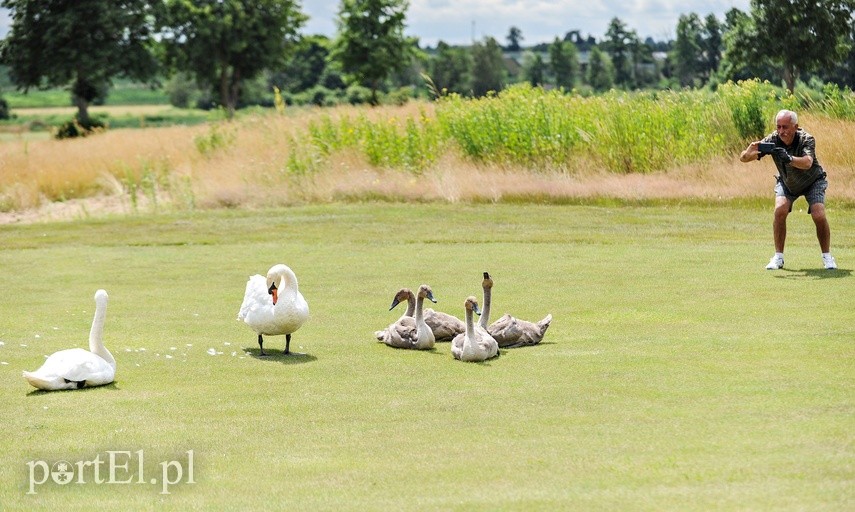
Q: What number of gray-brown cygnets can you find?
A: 4